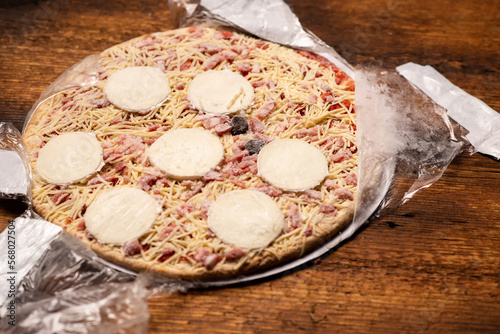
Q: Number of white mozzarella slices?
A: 7